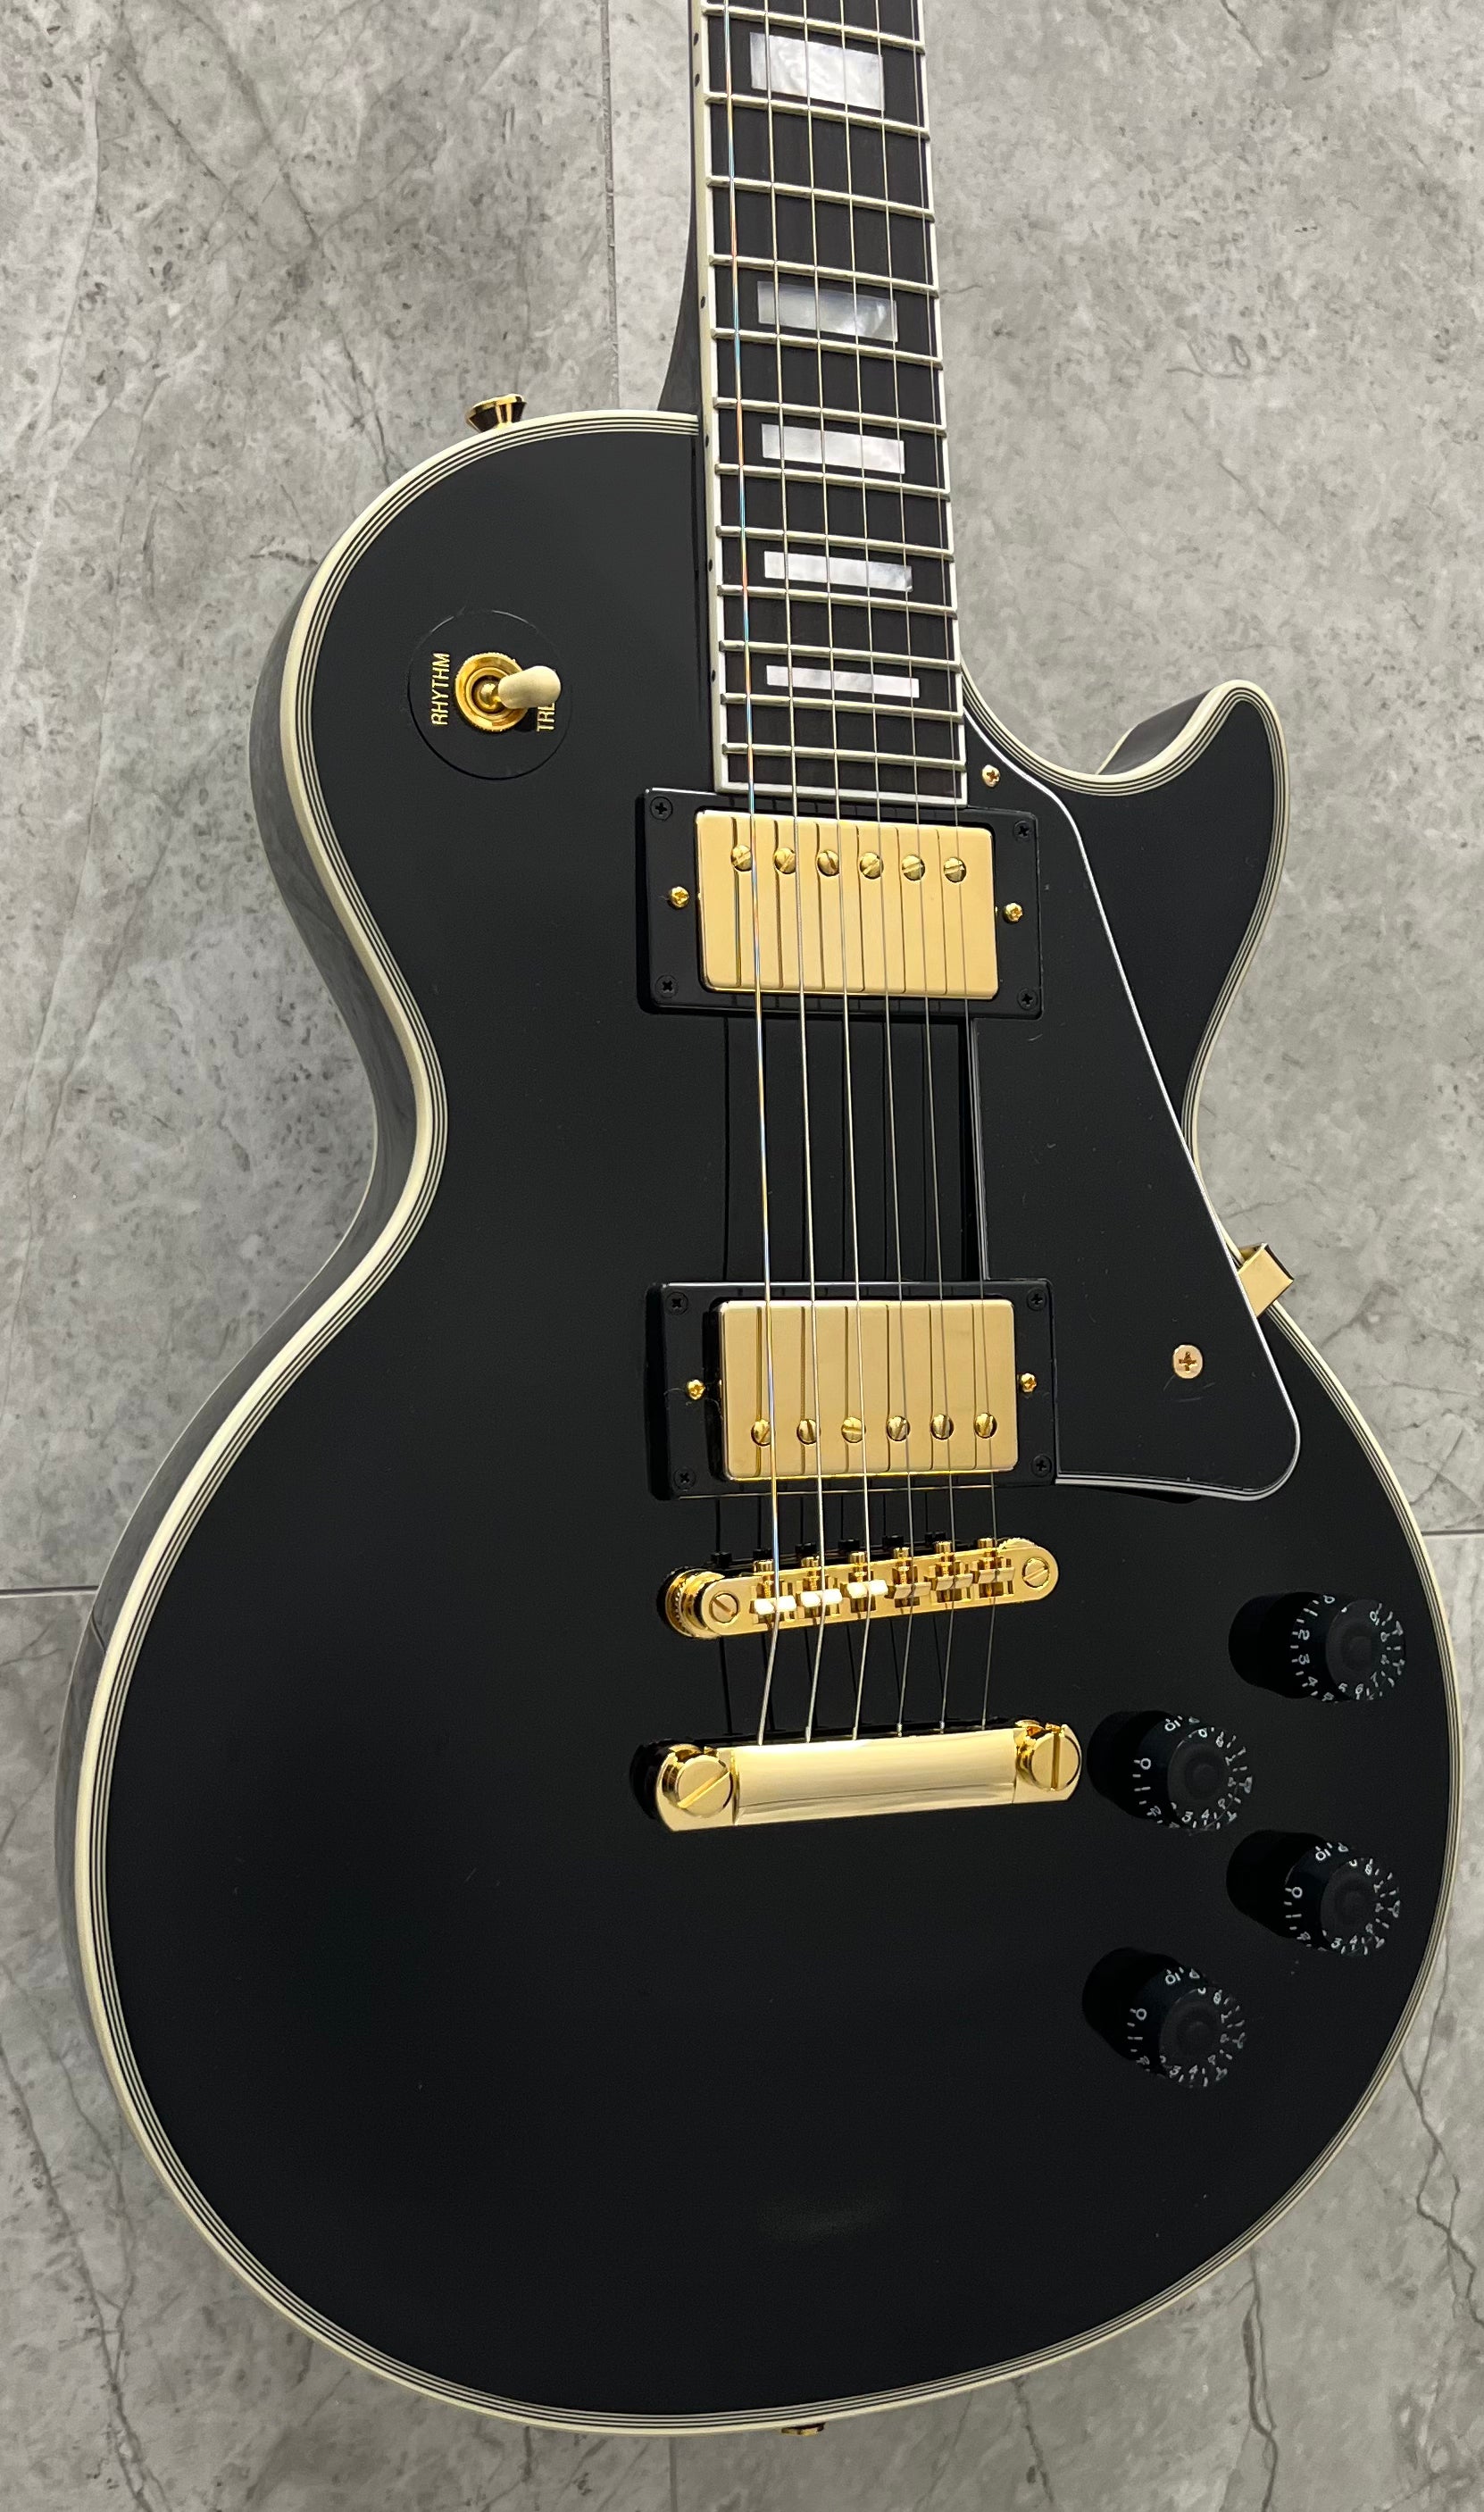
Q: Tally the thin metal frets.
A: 12